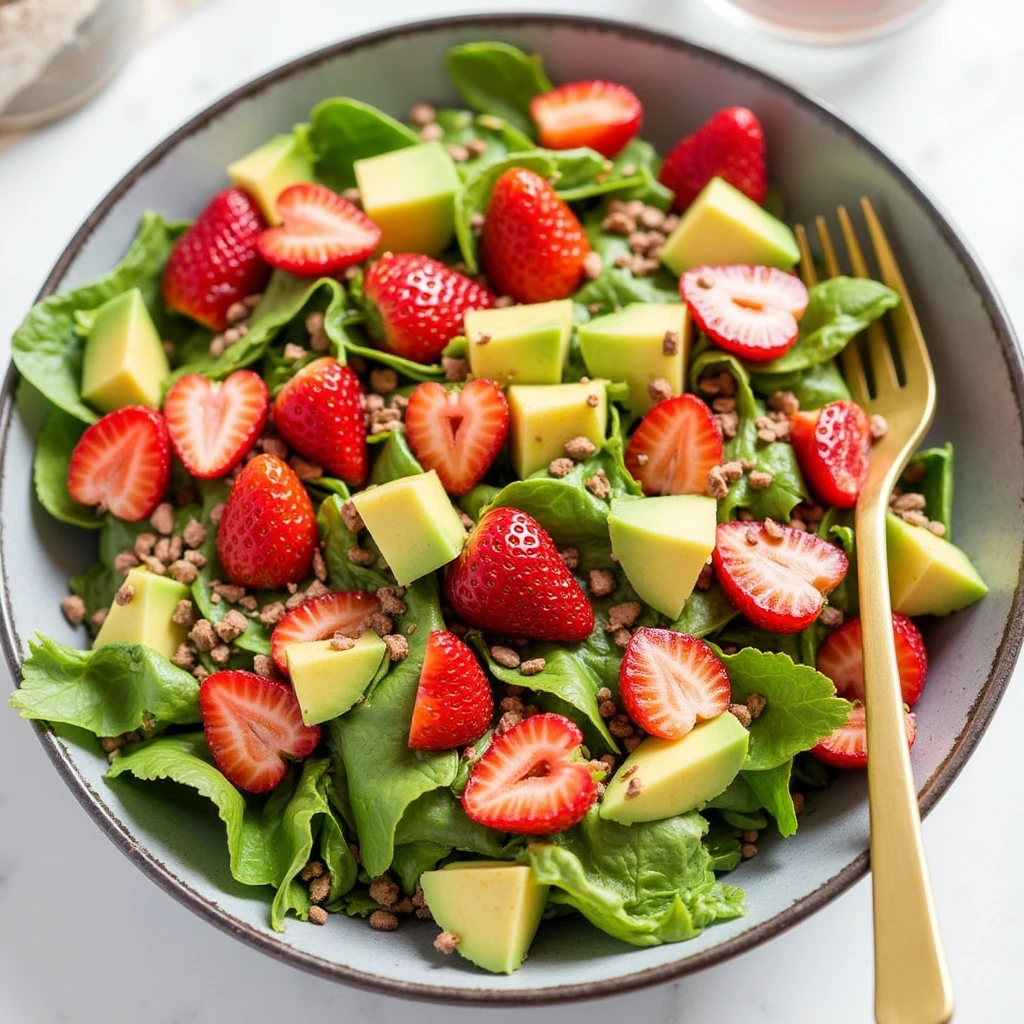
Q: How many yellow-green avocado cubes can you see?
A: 14